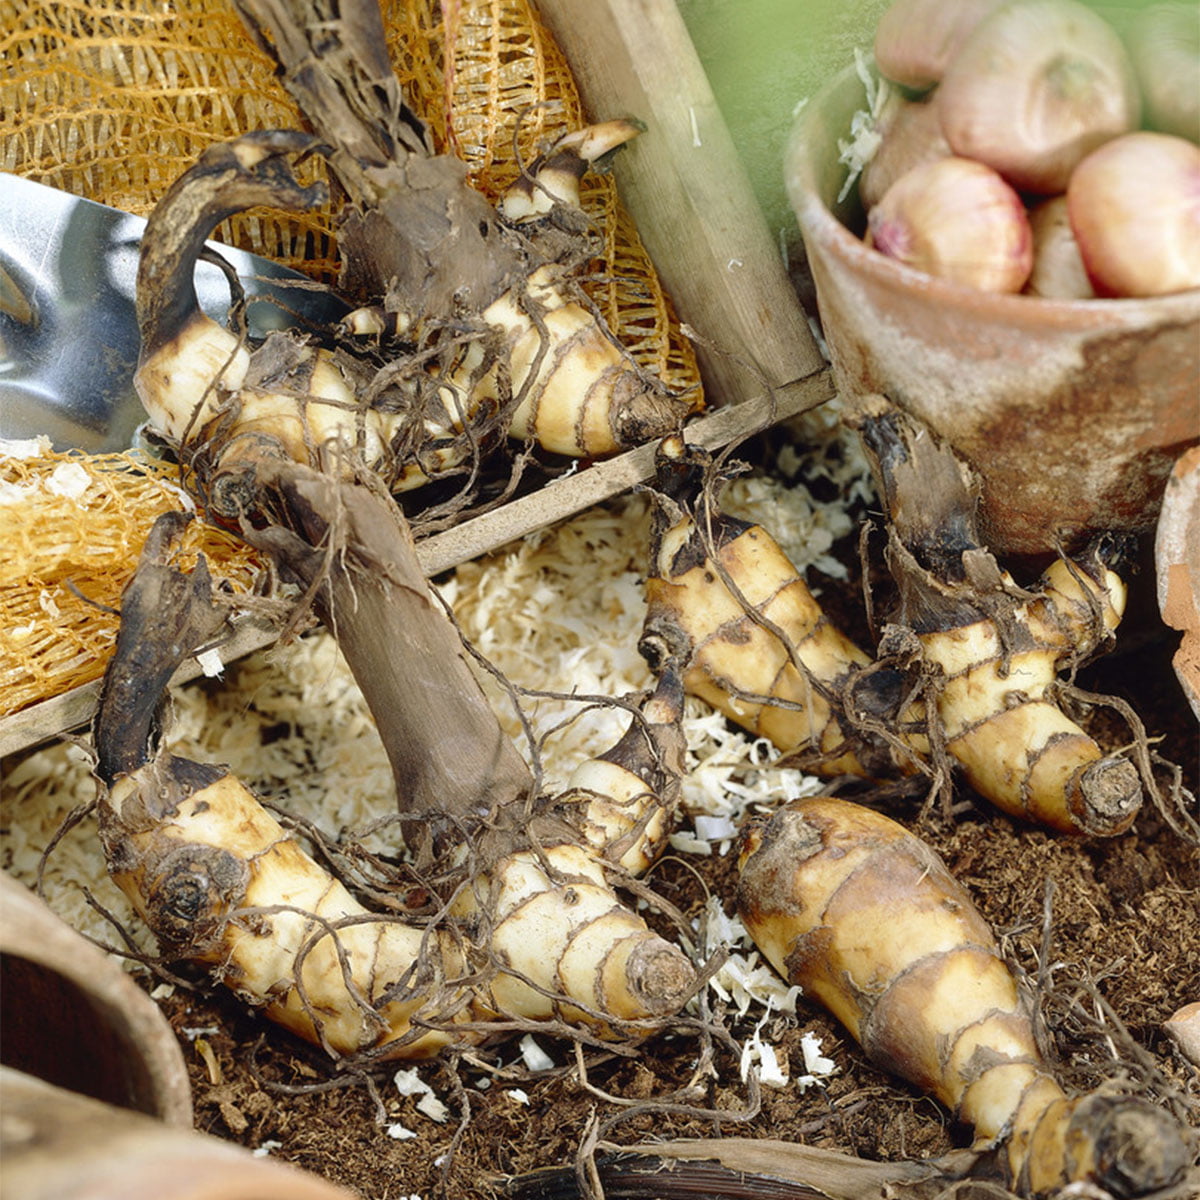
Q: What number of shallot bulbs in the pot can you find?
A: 7